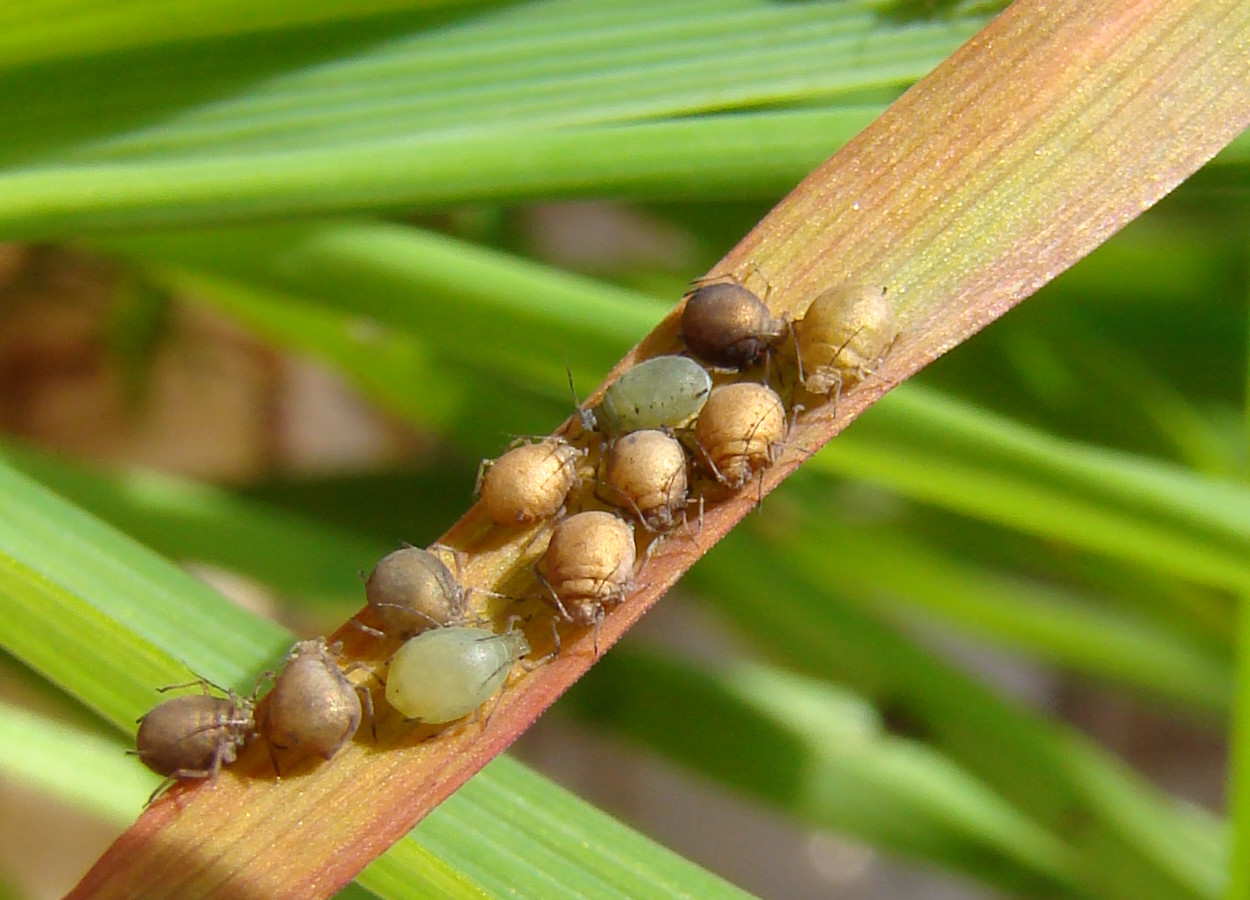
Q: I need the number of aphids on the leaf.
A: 11